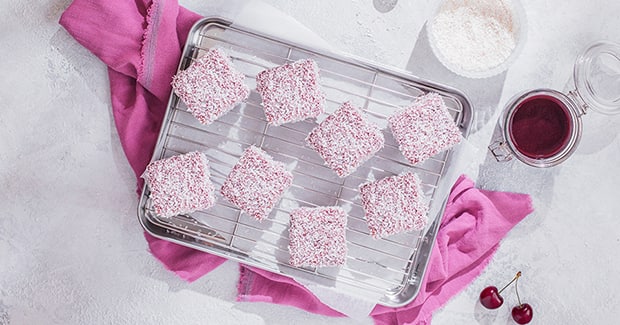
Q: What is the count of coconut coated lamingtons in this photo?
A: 8